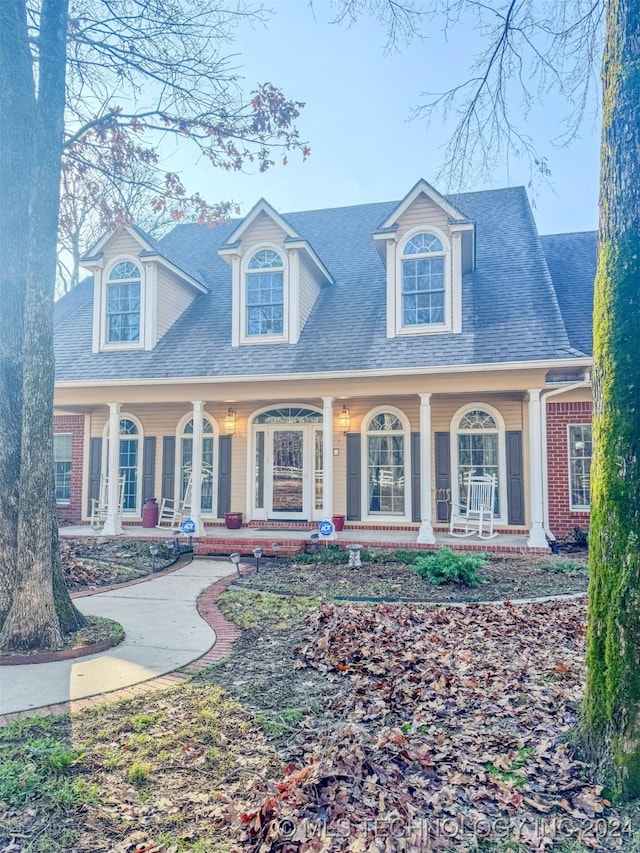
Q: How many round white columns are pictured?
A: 5